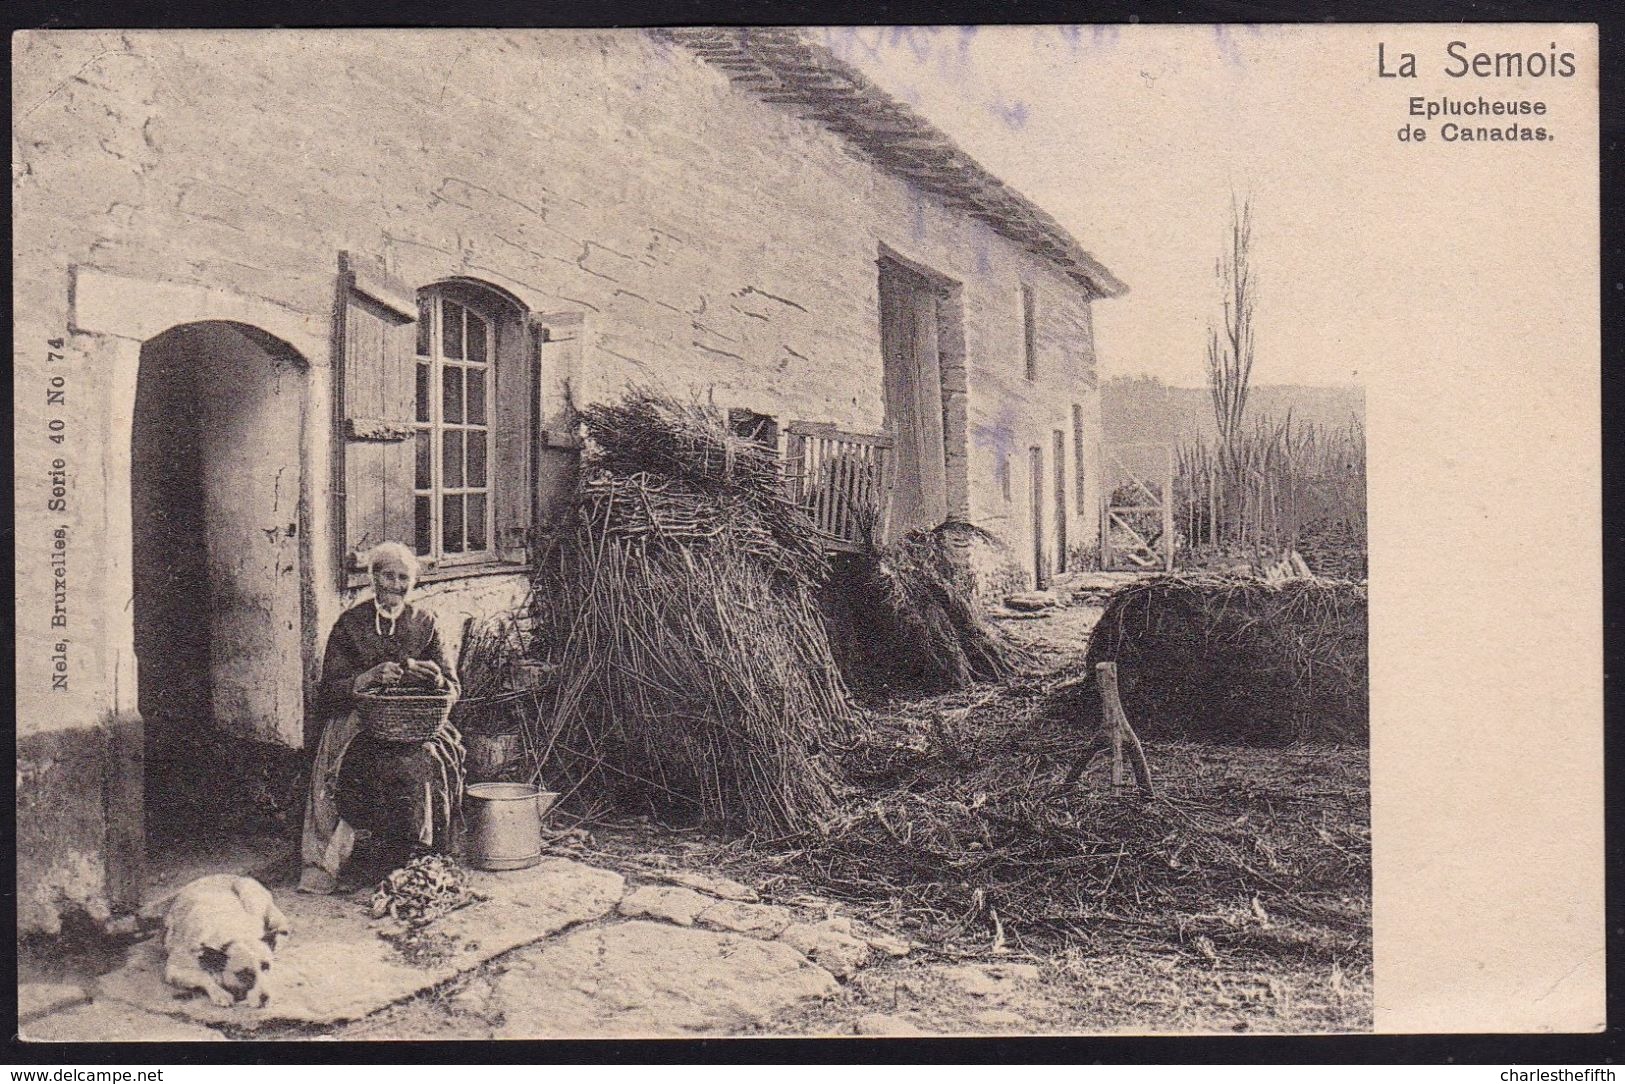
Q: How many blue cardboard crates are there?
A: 0